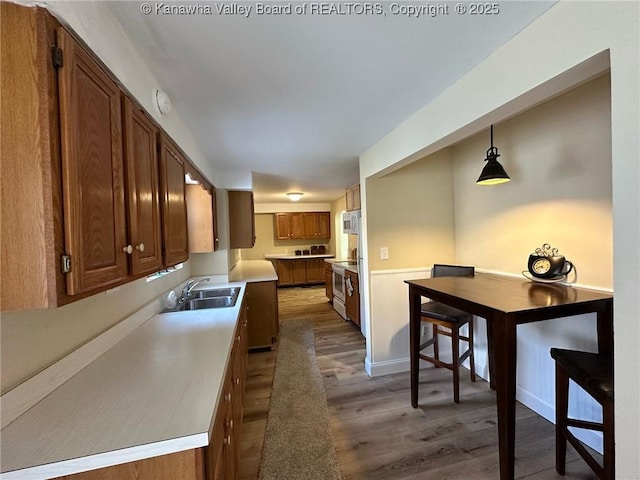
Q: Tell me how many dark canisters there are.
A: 4